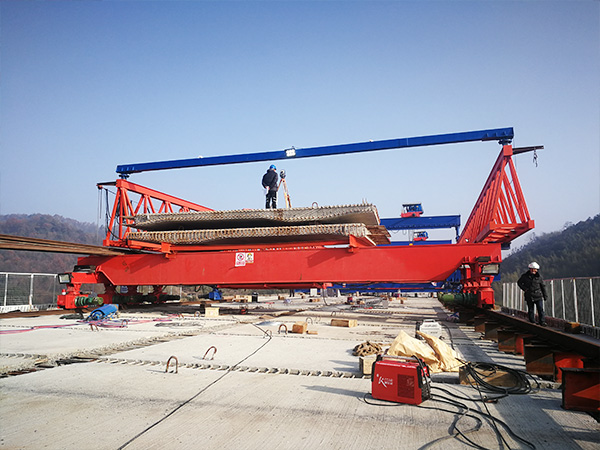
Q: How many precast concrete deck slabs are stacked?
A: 2